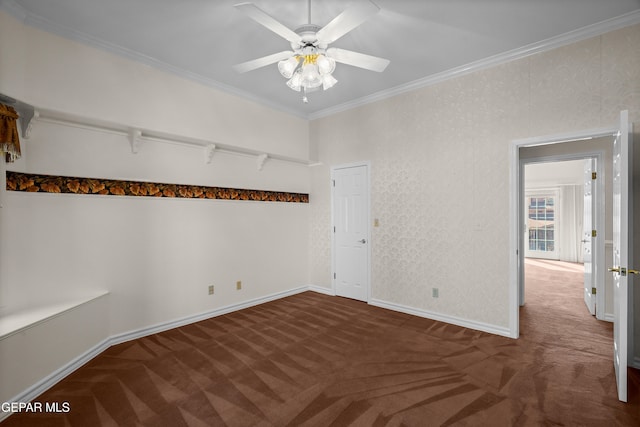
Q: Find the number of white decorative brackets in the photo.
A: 4